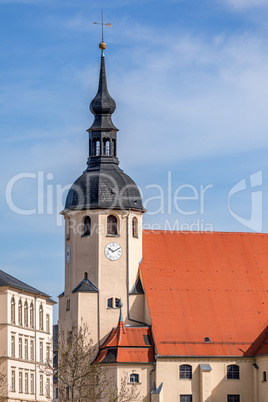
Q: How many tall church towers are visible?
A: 1